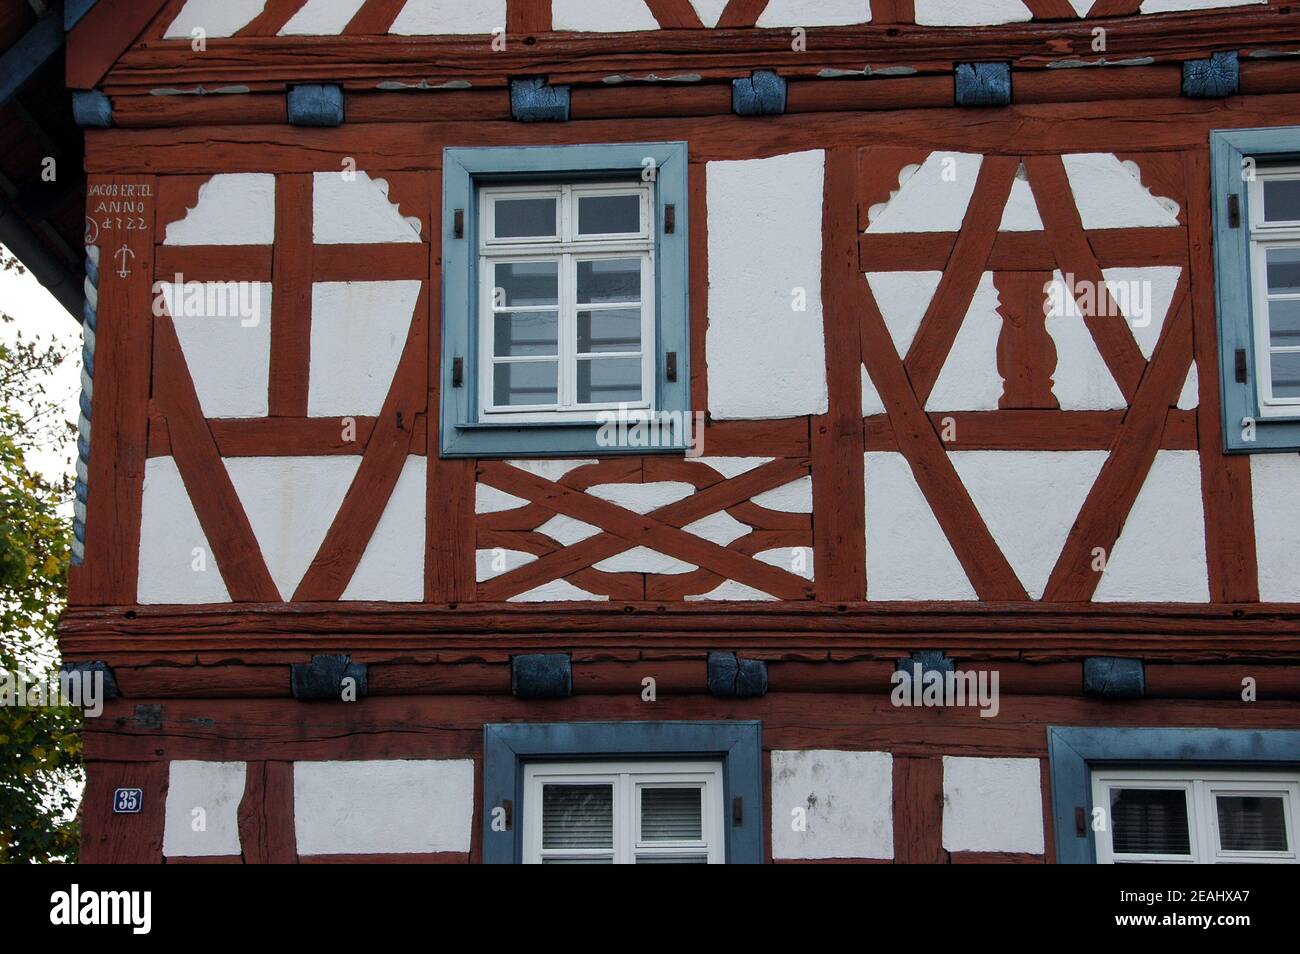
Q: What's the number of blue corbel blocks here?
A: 12